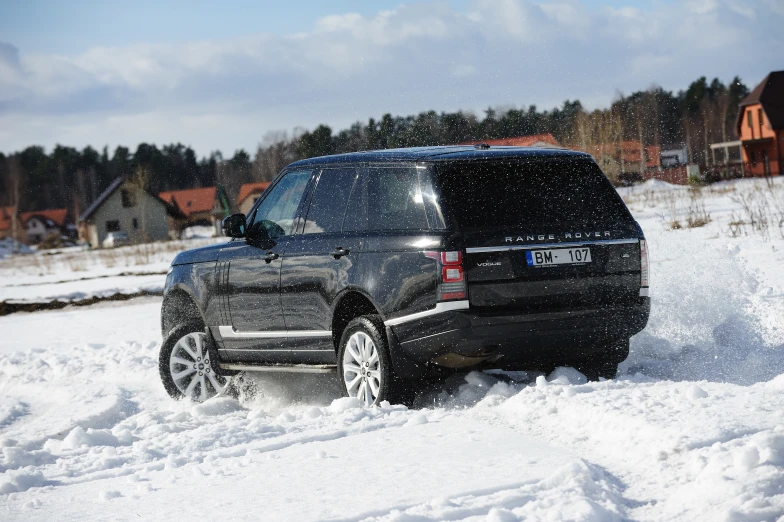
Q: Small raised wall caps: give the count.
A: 0